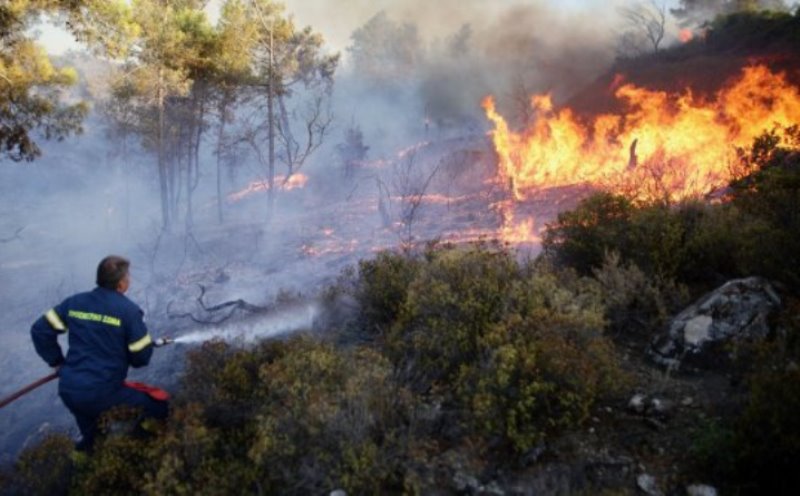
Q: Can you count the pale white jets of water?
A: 1